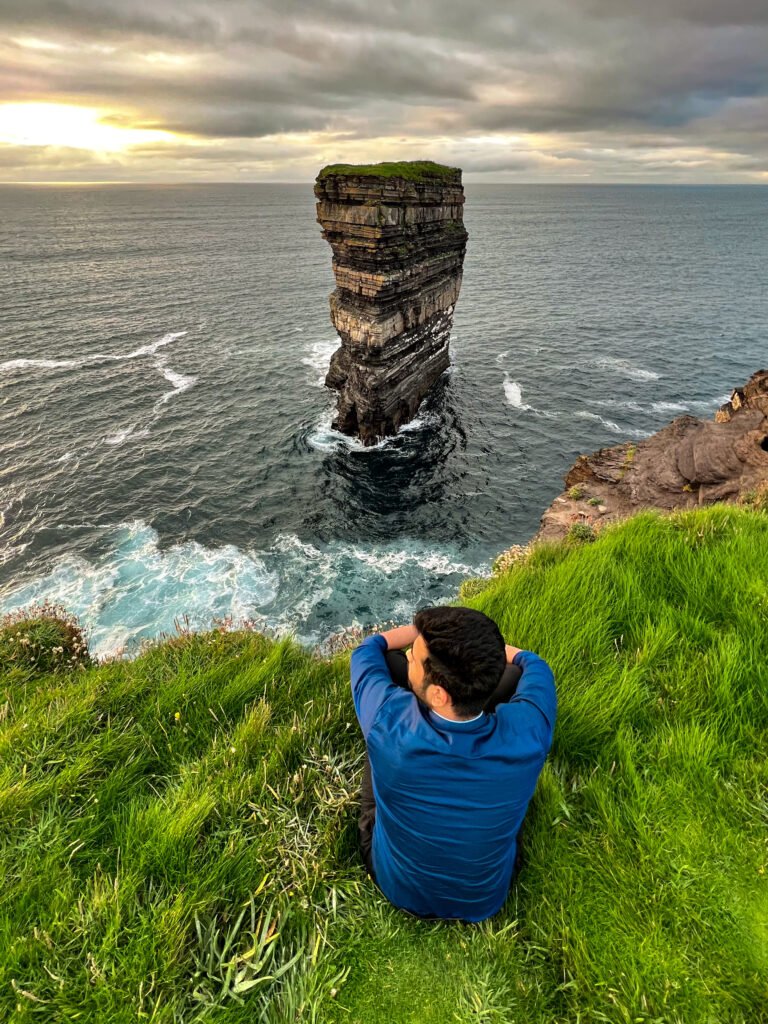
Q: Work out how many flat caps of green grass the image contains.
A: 1